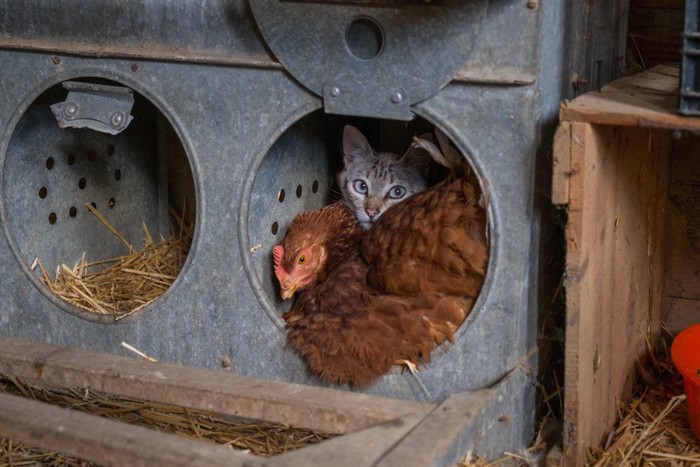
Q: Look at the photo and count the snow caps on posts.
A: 0